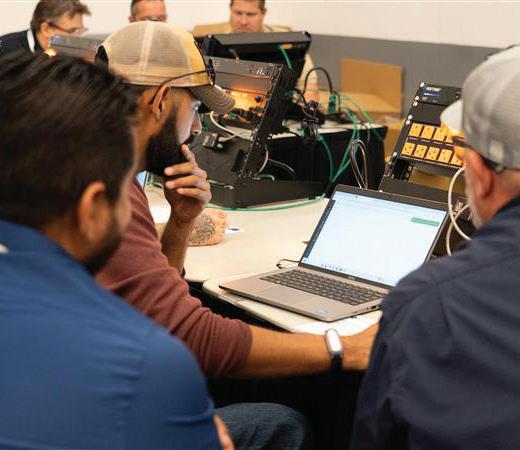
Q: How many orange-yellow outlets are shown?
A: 9